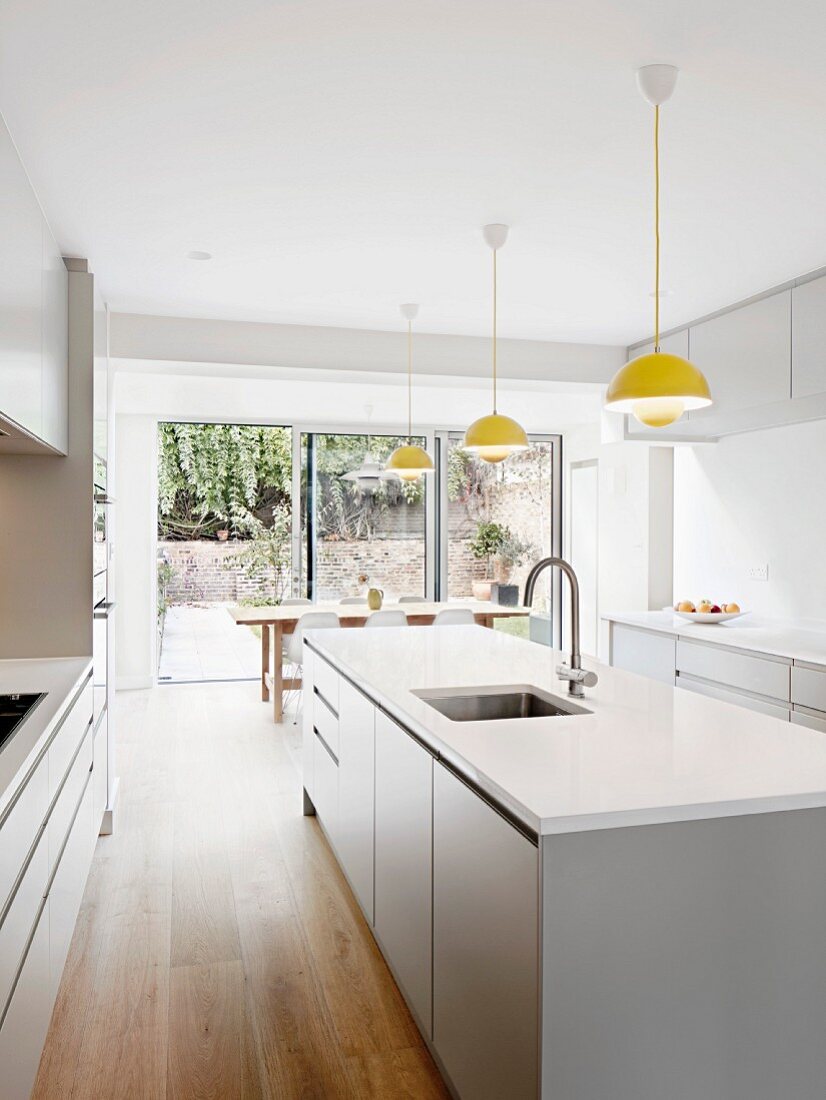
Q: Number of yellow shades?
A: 3